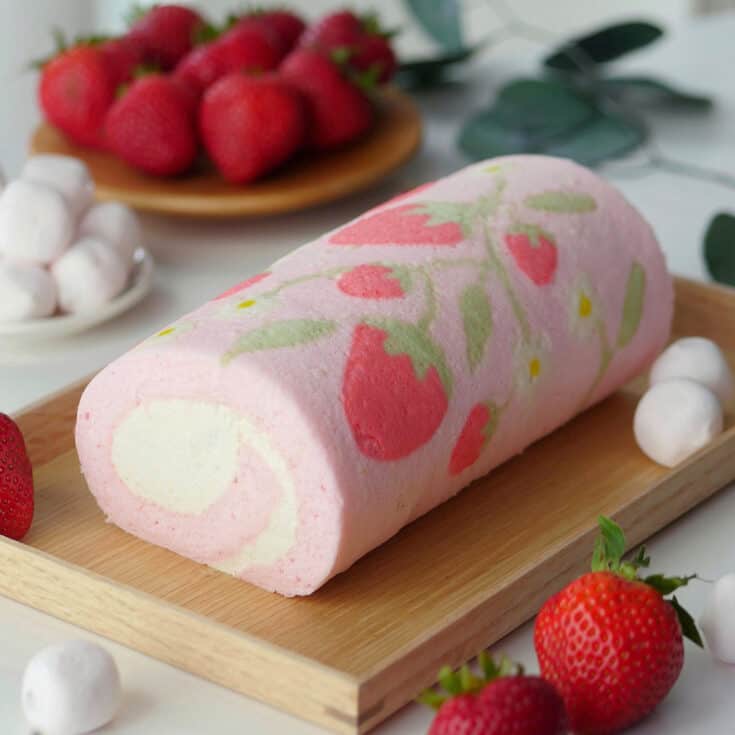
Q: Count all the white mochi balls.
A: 9